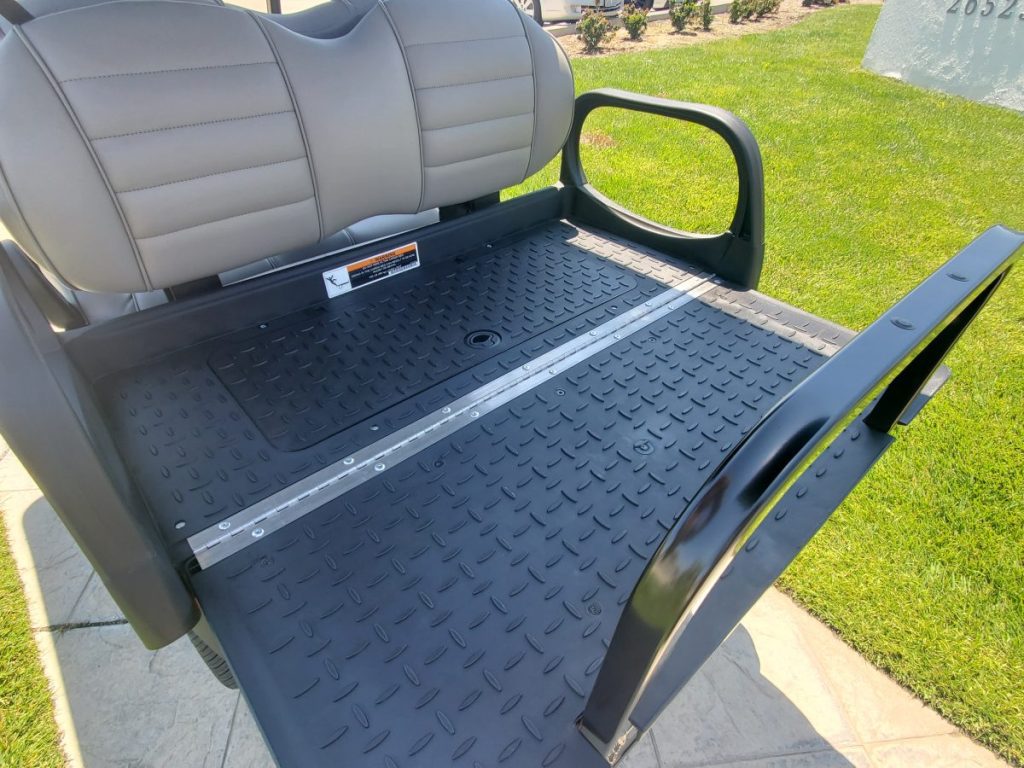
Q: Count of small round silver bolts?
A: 12